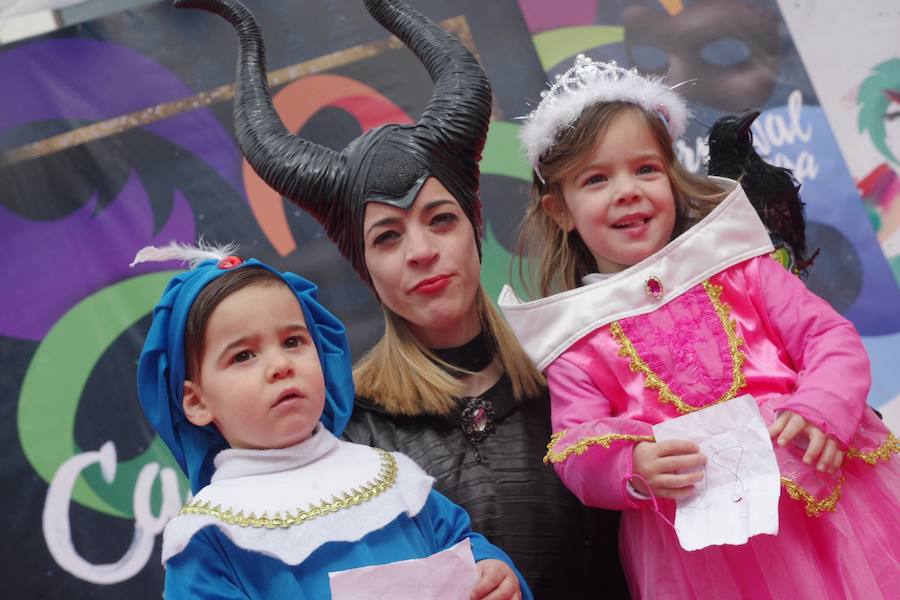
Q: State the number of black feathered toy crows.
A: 1